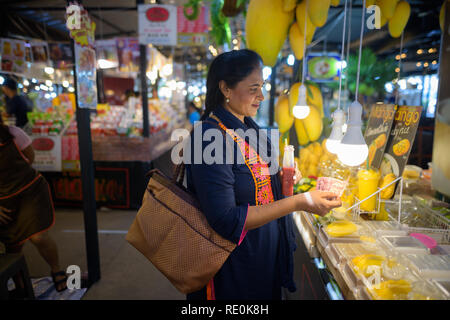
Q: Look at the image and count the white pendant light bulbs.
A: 3